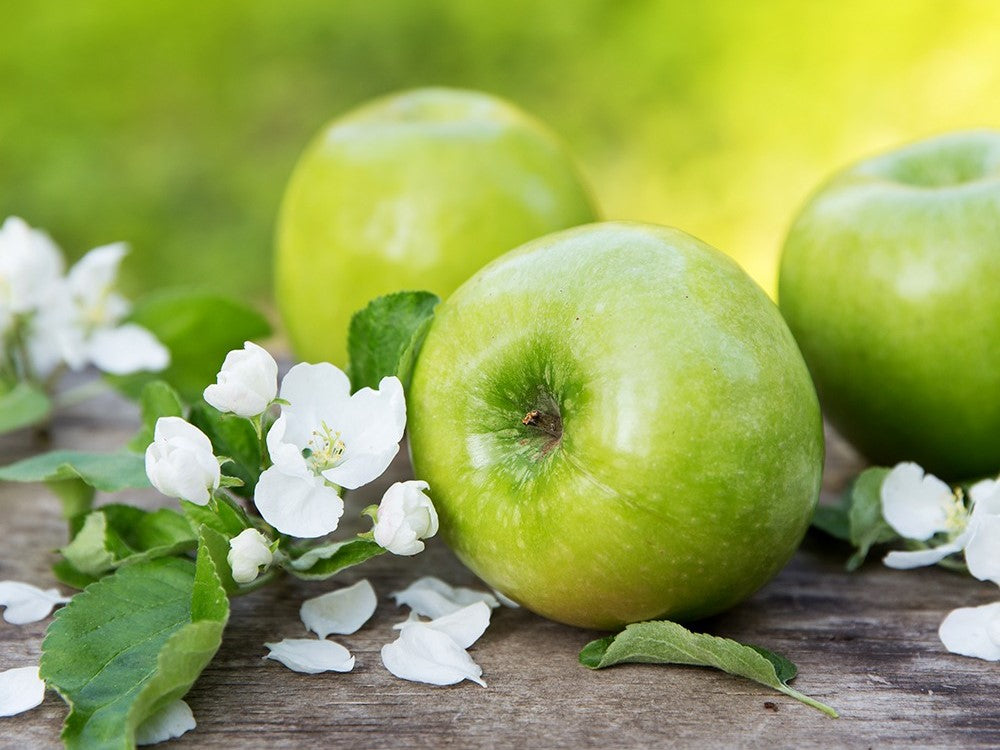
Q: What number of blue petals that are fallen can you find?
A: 0